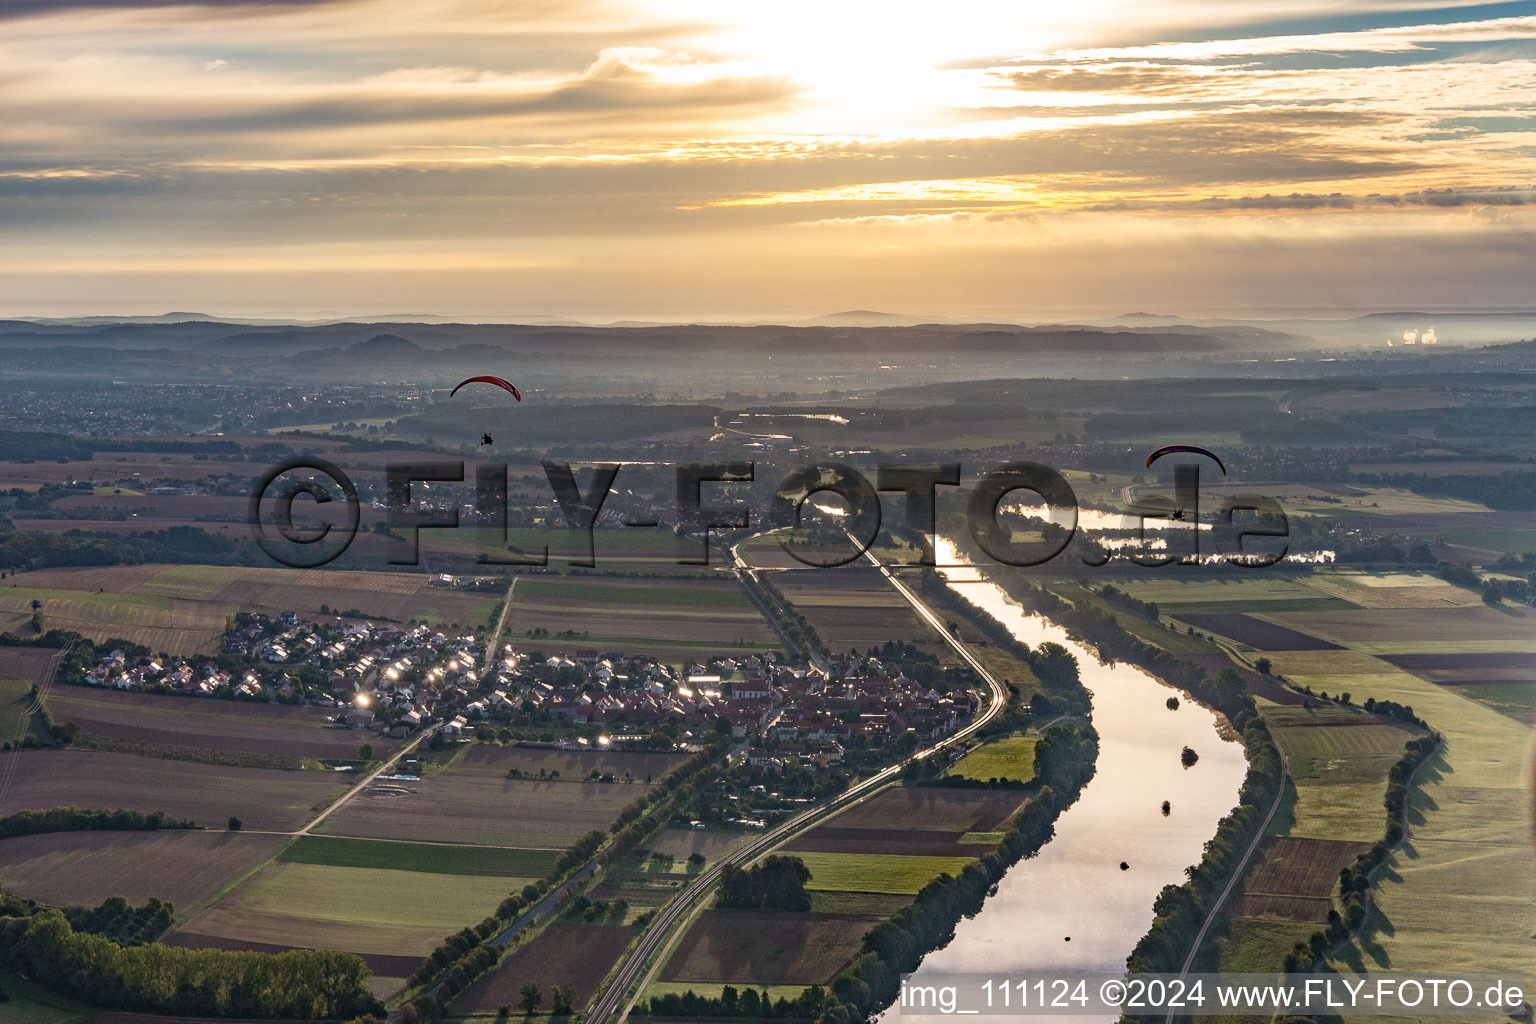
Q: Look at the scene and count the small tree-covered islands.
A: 5